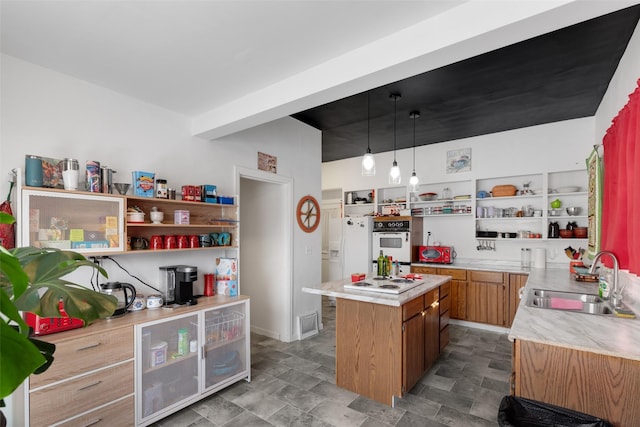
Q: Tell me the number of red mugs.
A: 4